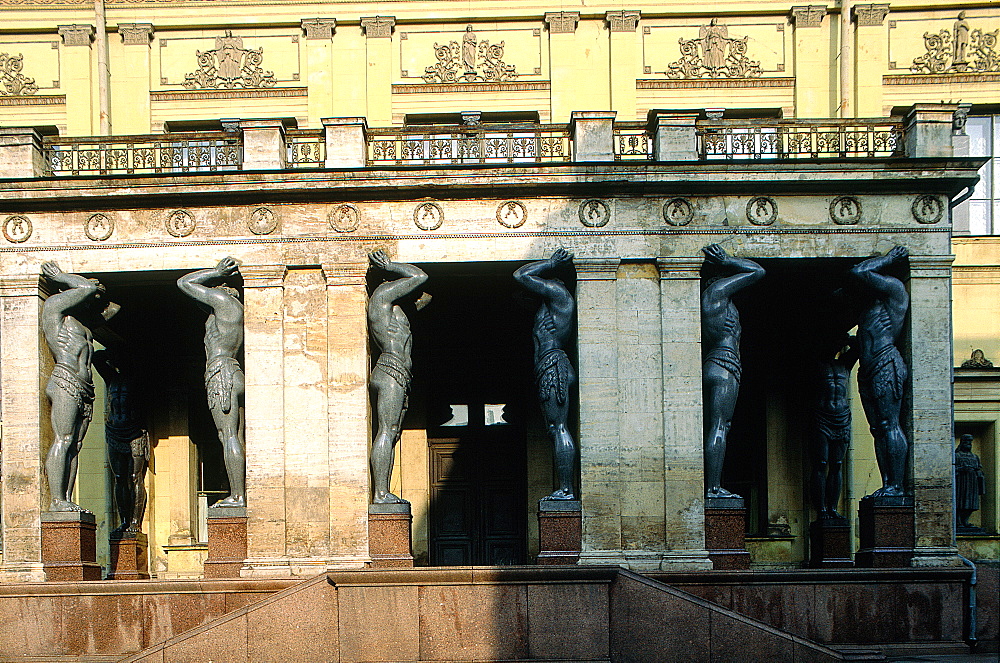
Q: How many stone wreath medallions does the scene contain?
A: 12